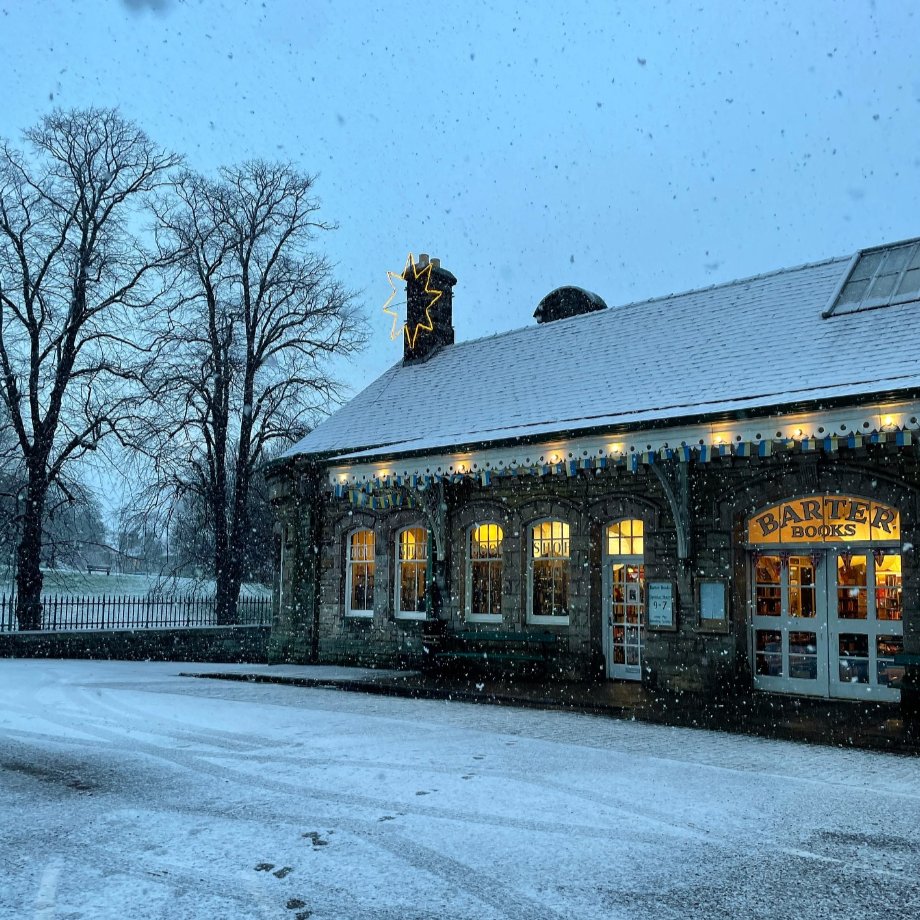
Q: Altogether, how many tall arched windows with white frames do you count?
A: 4